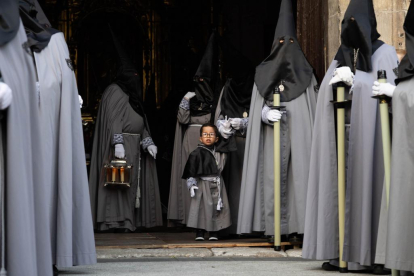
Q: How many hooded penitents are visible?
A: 8